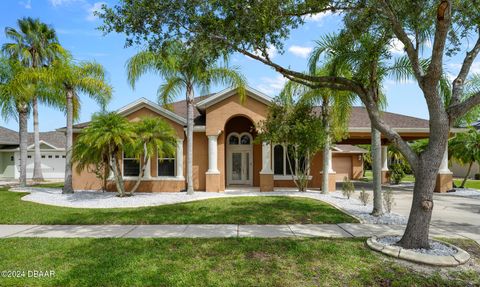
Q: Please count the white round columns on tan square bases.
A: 5